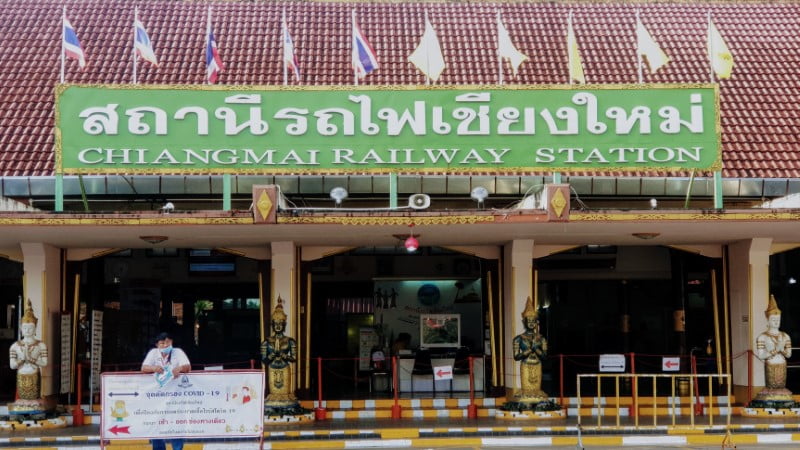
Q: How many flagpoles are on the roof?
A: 10